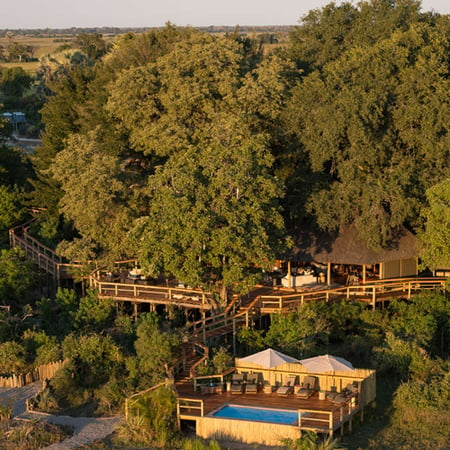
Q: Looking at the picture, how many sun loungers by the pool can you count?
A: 6